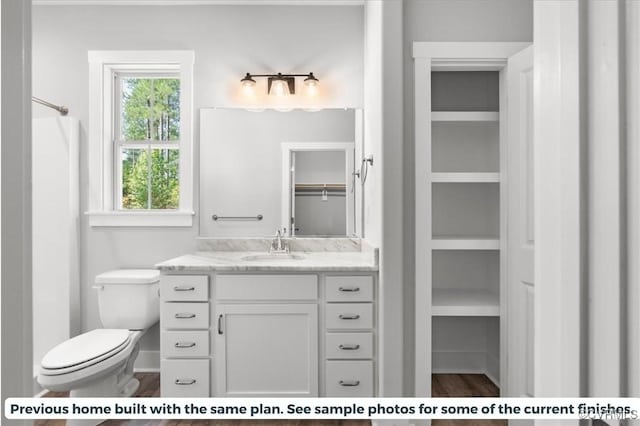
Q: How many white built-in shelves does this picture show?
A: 4